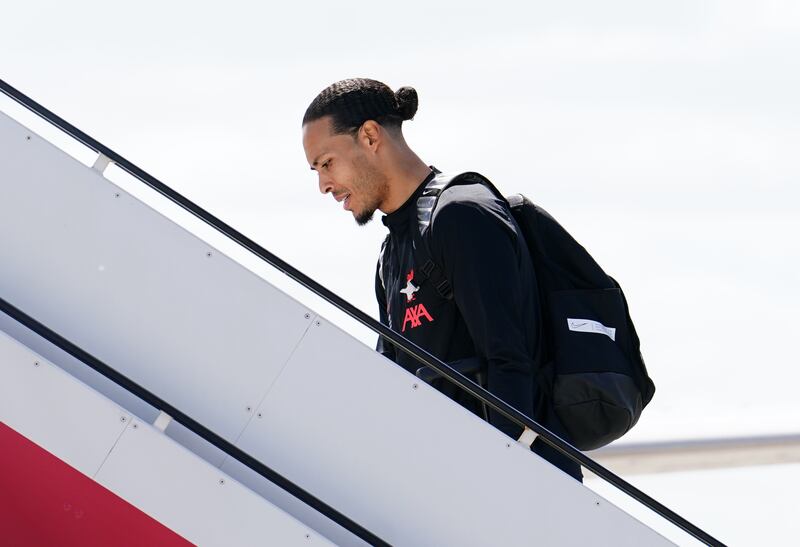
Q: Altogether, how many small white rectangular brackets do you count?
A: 3